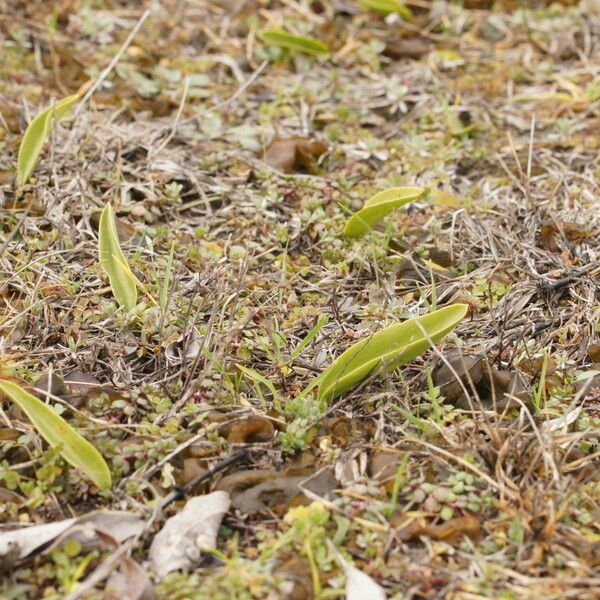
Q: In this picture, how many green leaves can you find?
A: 7